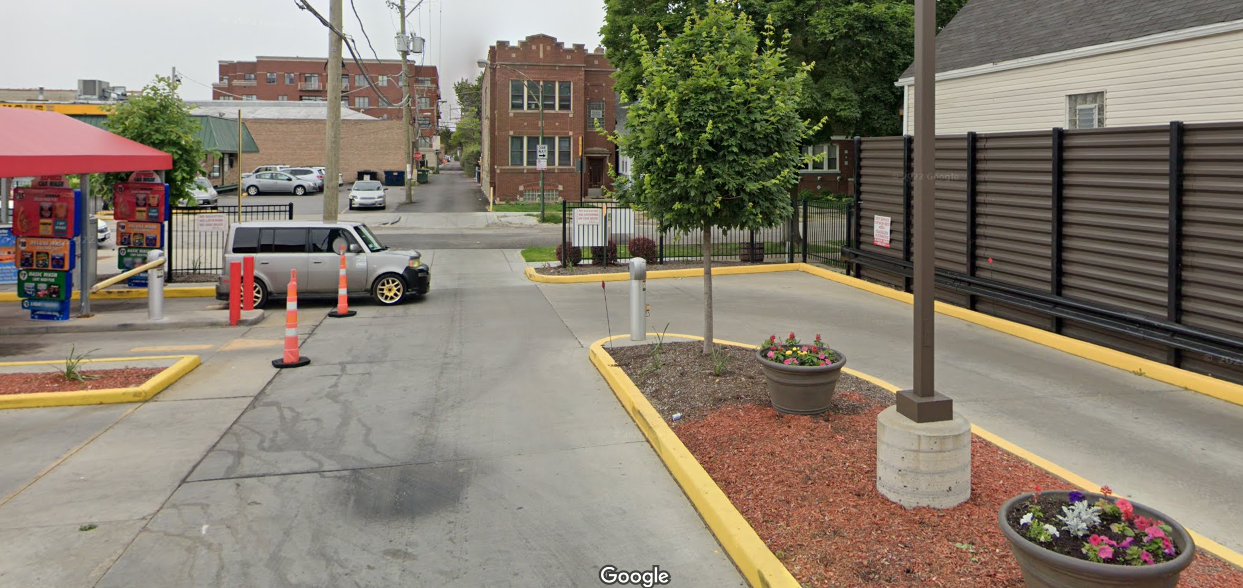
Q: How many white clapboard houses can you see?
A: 1